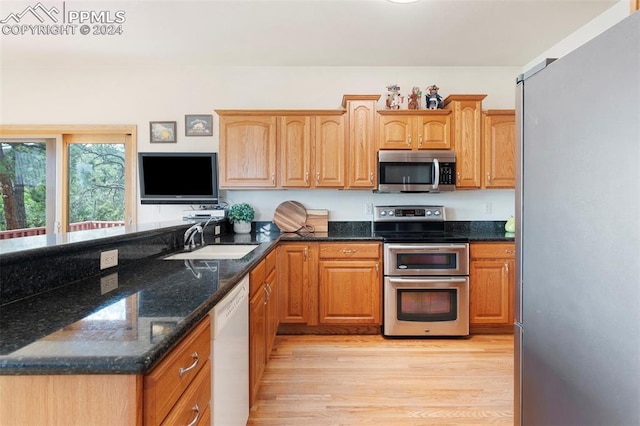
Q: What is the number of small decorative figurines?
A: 3